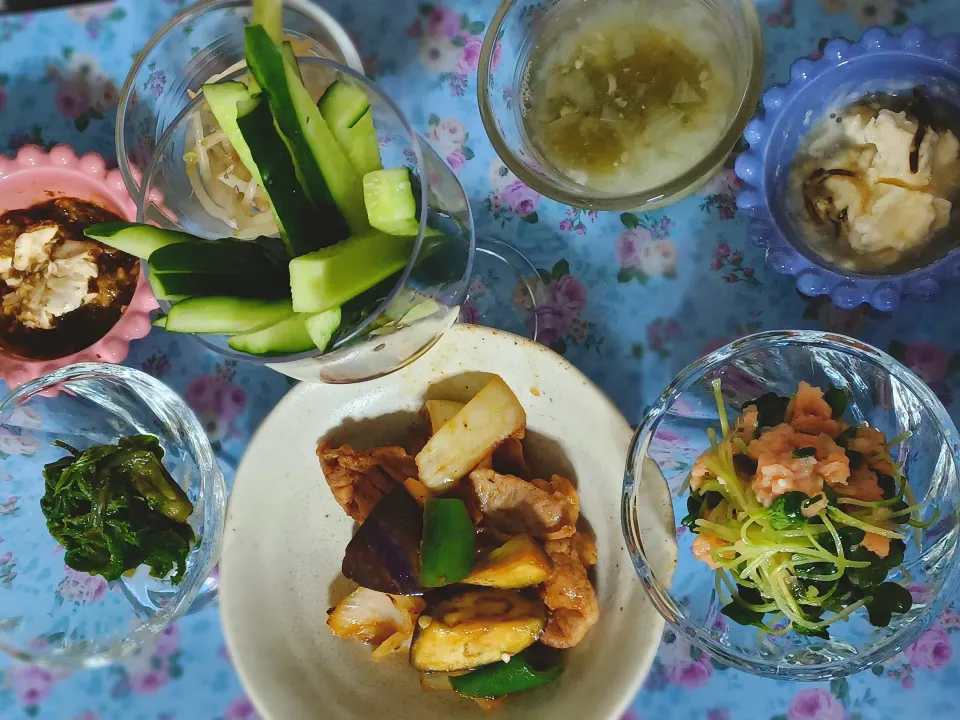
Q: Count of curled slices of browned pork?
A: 3